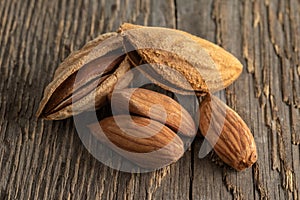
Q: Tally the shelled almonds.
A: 3